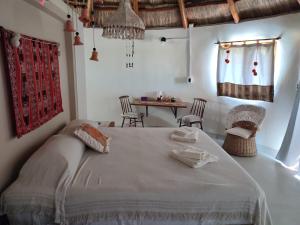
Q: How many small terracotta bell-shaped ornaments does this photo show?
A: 4